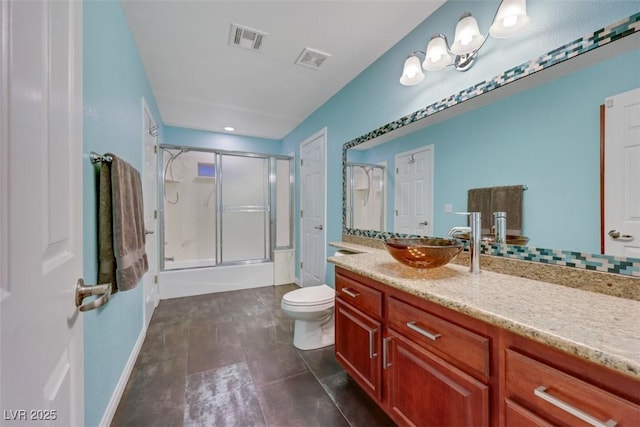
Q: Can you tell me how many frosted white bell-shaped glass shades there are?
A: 4